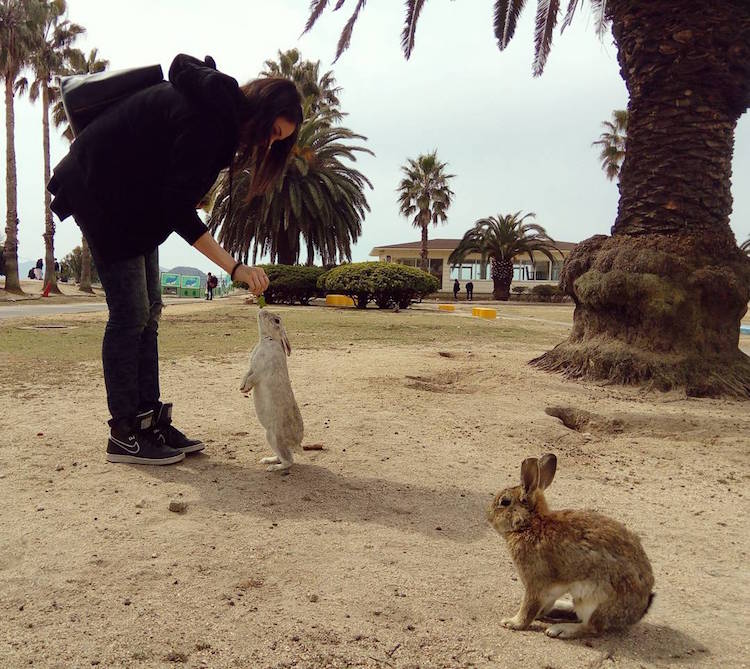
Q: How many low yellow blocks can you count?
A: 3